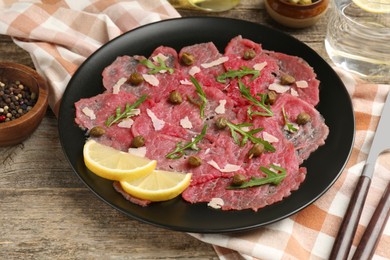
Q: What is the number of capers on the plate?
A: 13